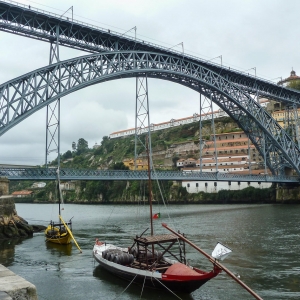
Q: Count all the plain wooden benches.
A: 0